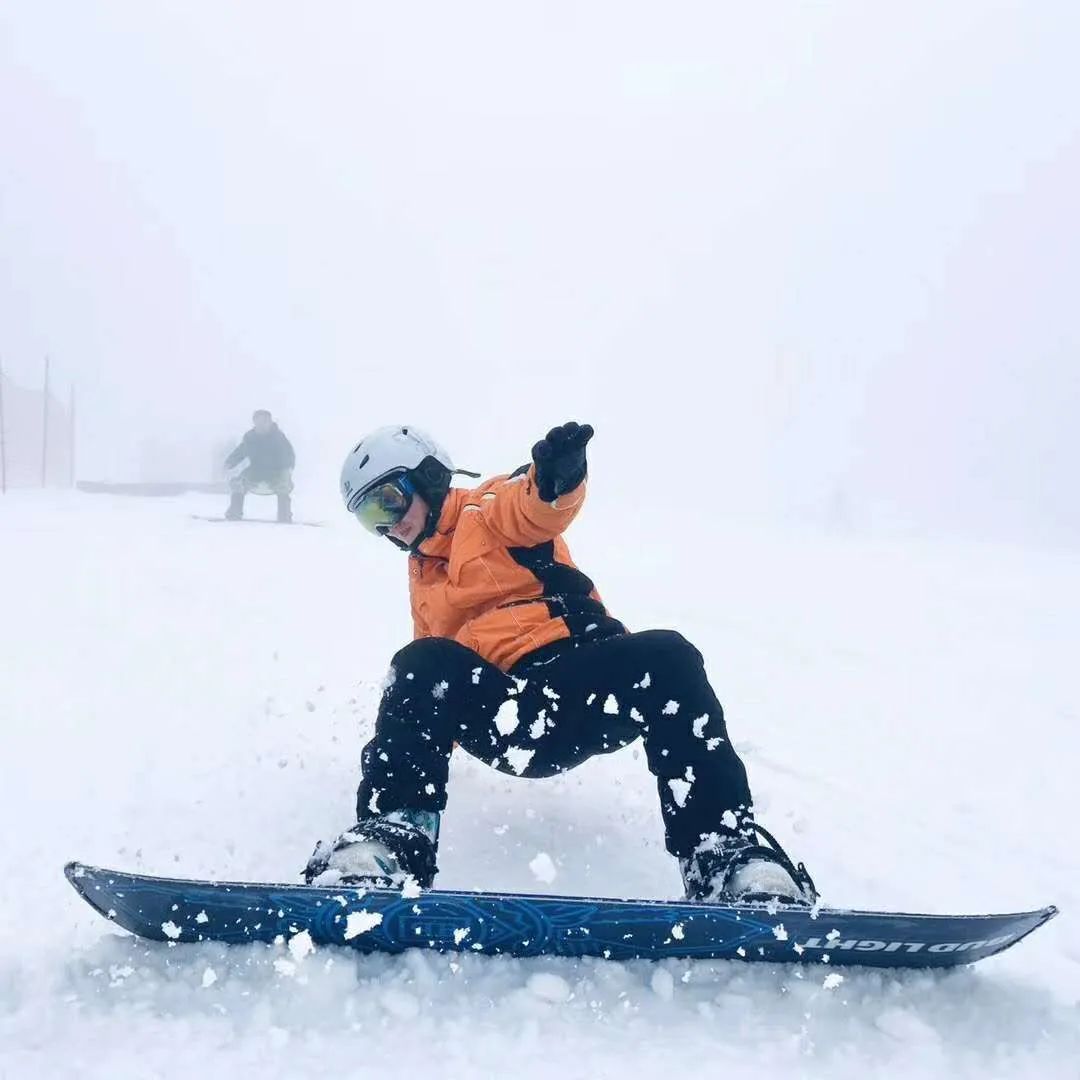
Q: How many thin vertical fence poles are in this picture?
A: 3